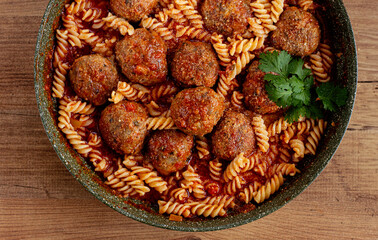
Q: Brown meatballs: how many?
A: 11